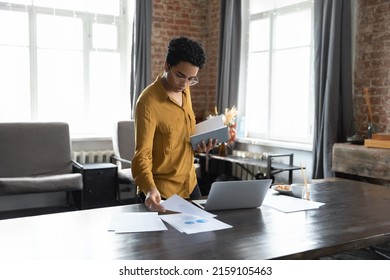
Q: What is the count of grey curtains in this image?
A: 3